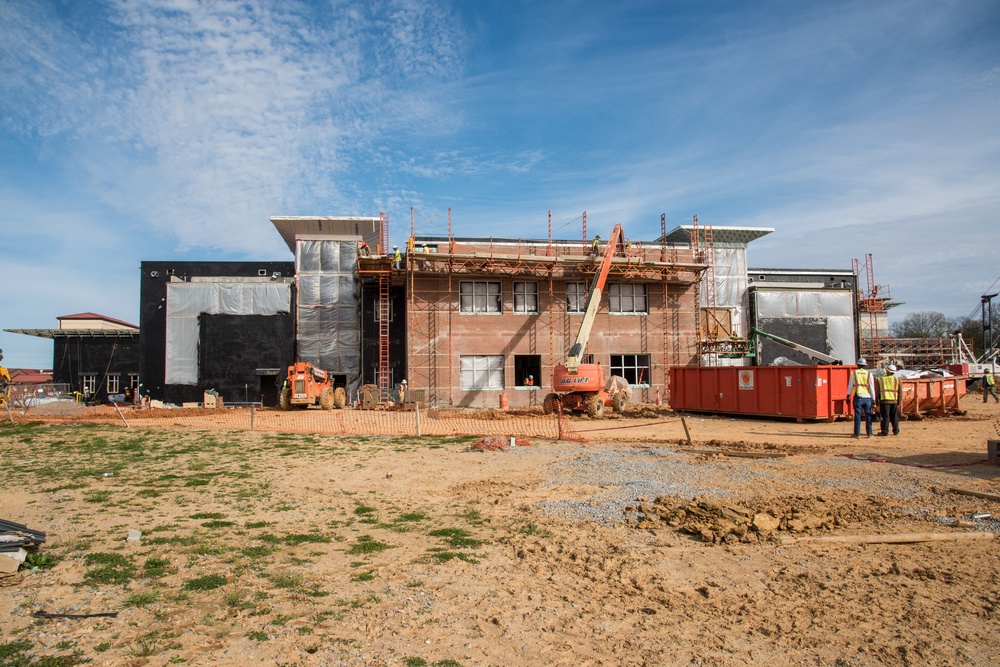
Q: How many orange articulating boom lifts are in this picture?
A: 1